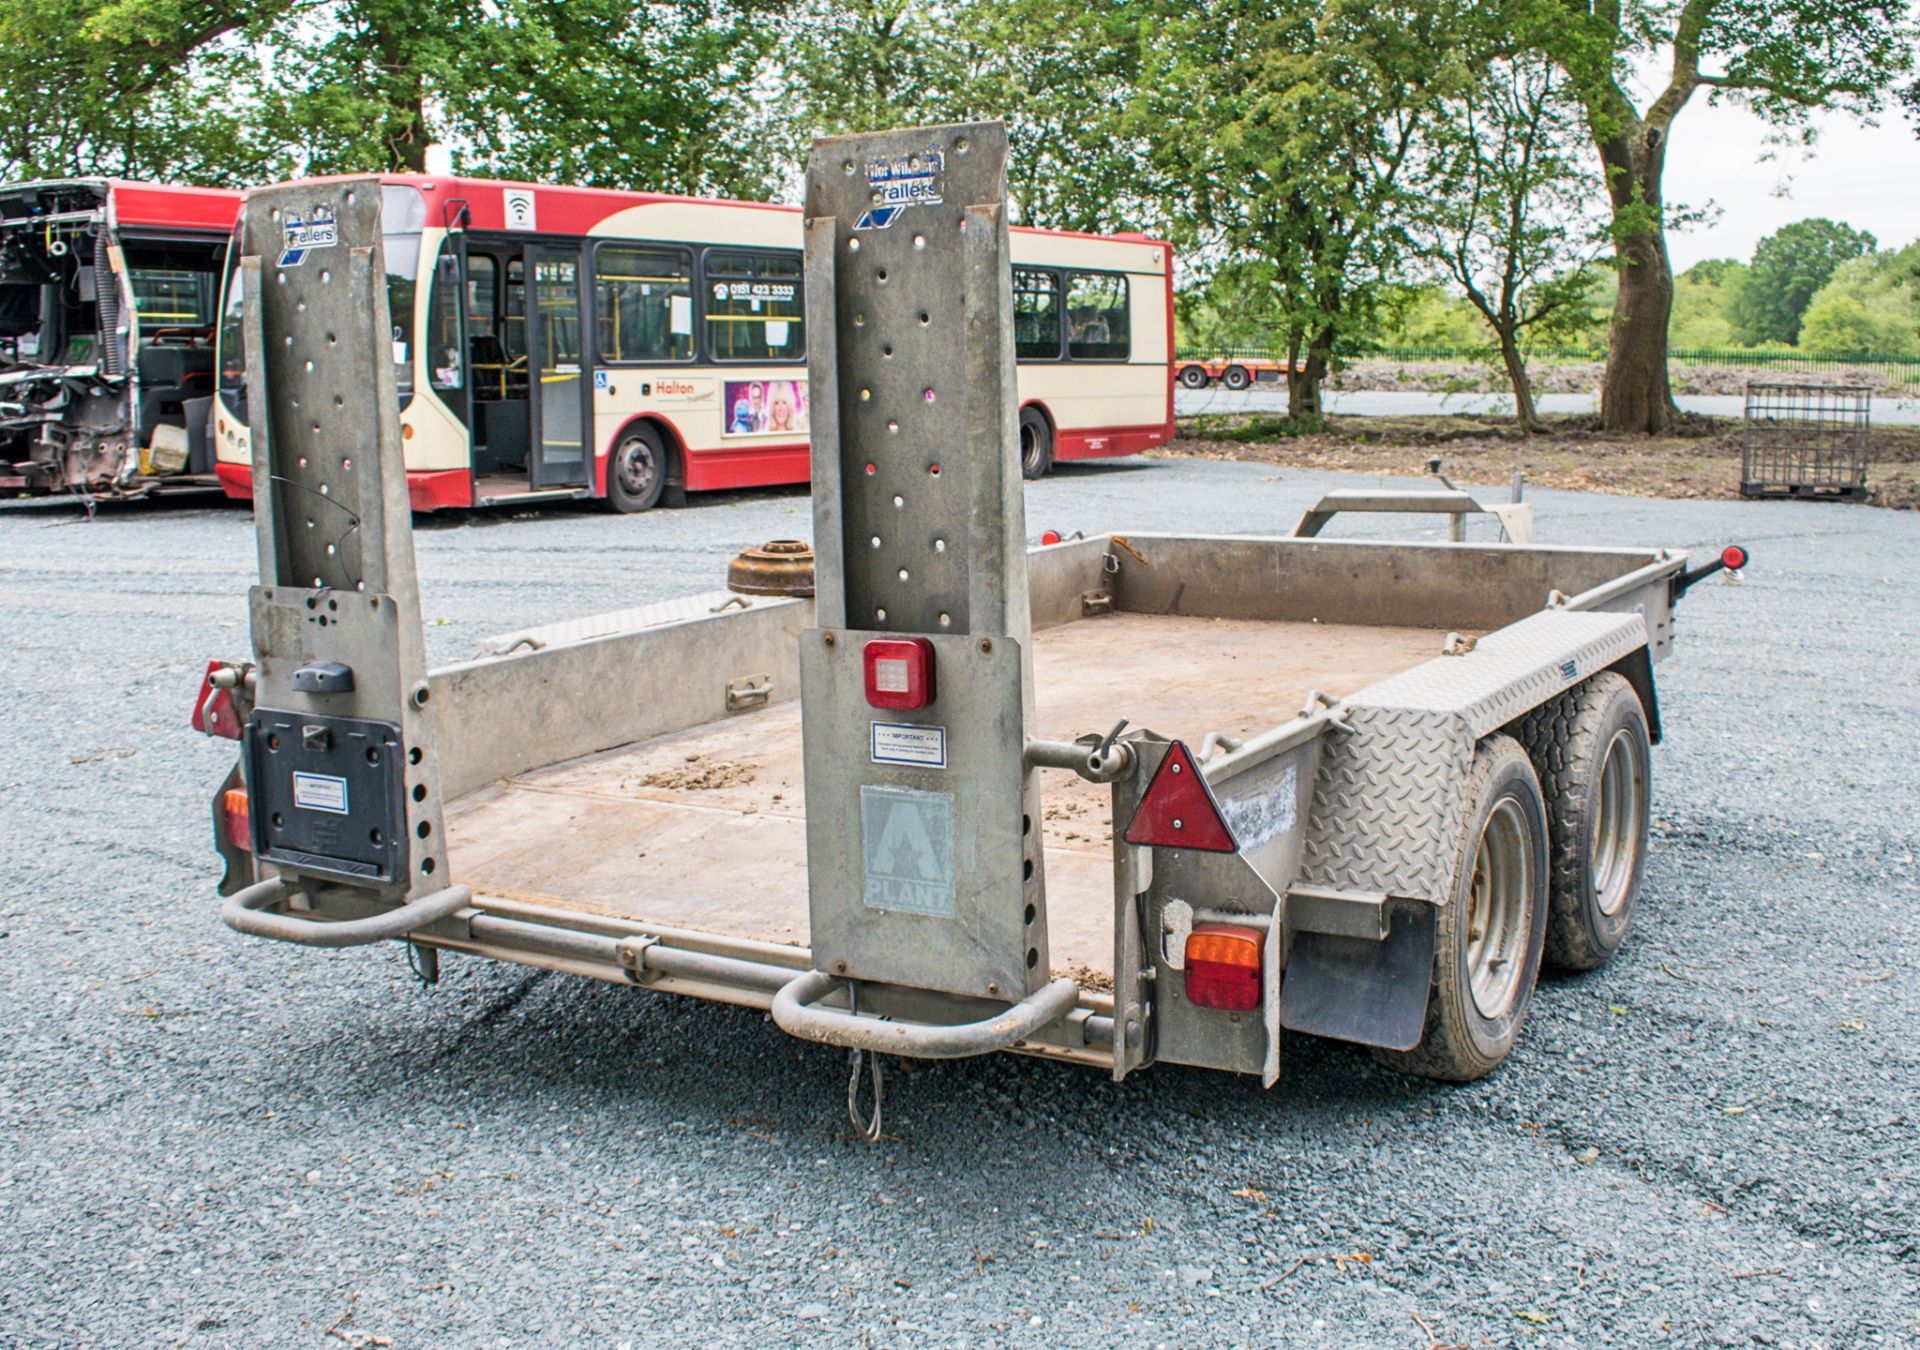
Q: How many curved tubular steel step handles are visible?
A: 2